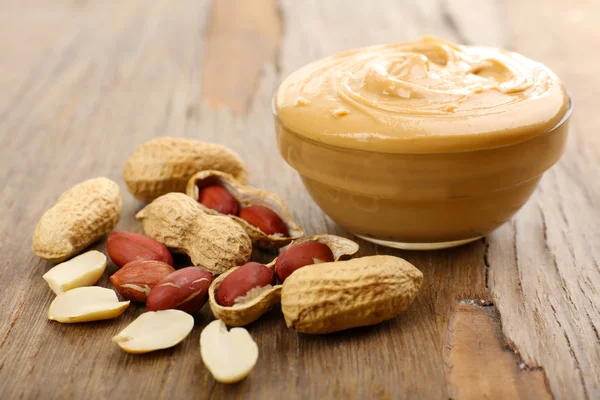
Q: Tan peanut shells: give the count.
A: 6